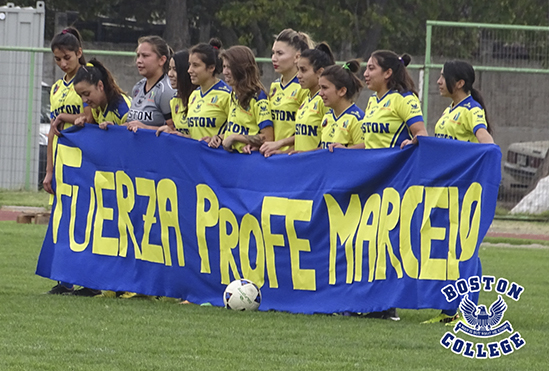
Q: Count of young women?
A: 11